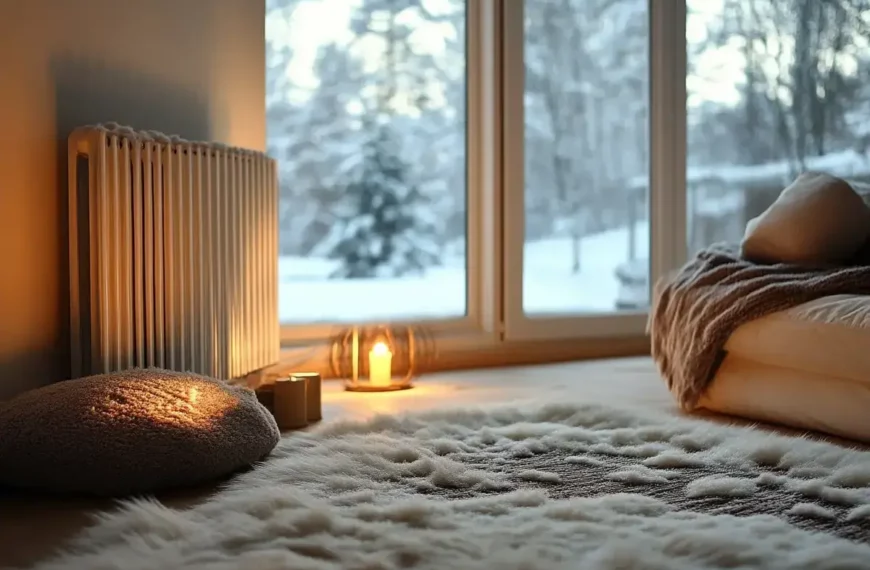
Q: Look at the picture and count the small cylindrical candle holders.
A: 2